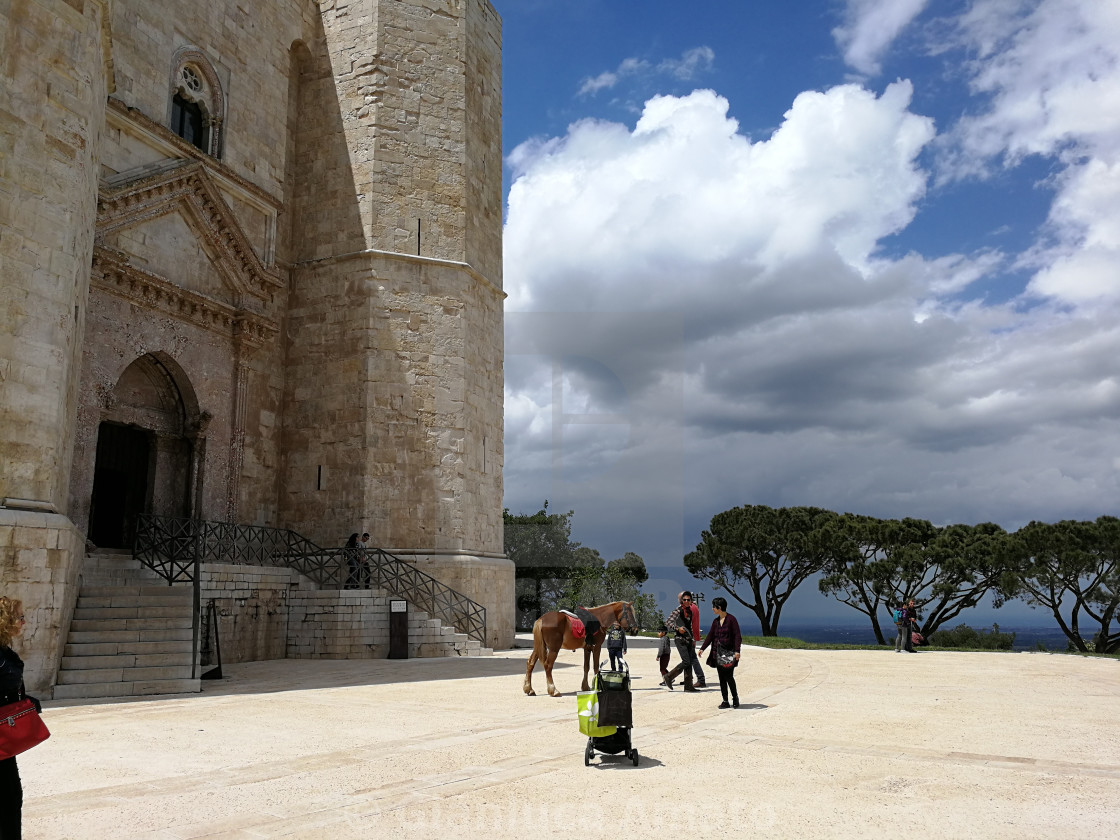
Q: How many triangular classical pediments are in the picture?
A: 1